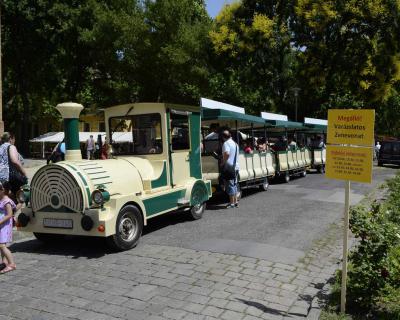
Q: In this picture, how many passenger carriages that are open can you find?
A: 3